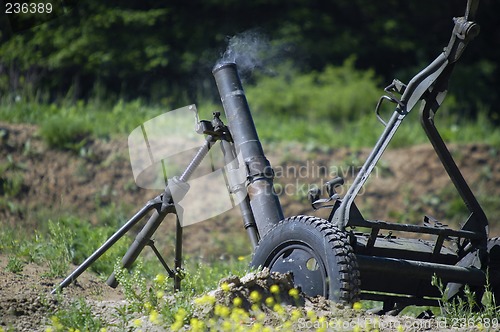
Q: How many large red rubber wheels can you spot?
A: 0